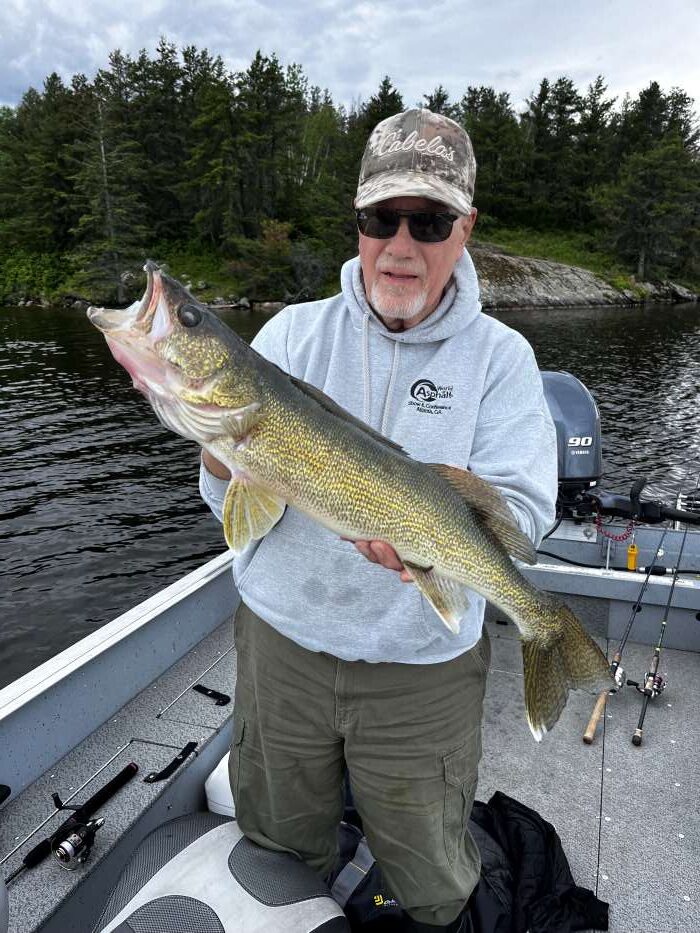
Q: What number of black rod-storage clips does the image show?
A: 2